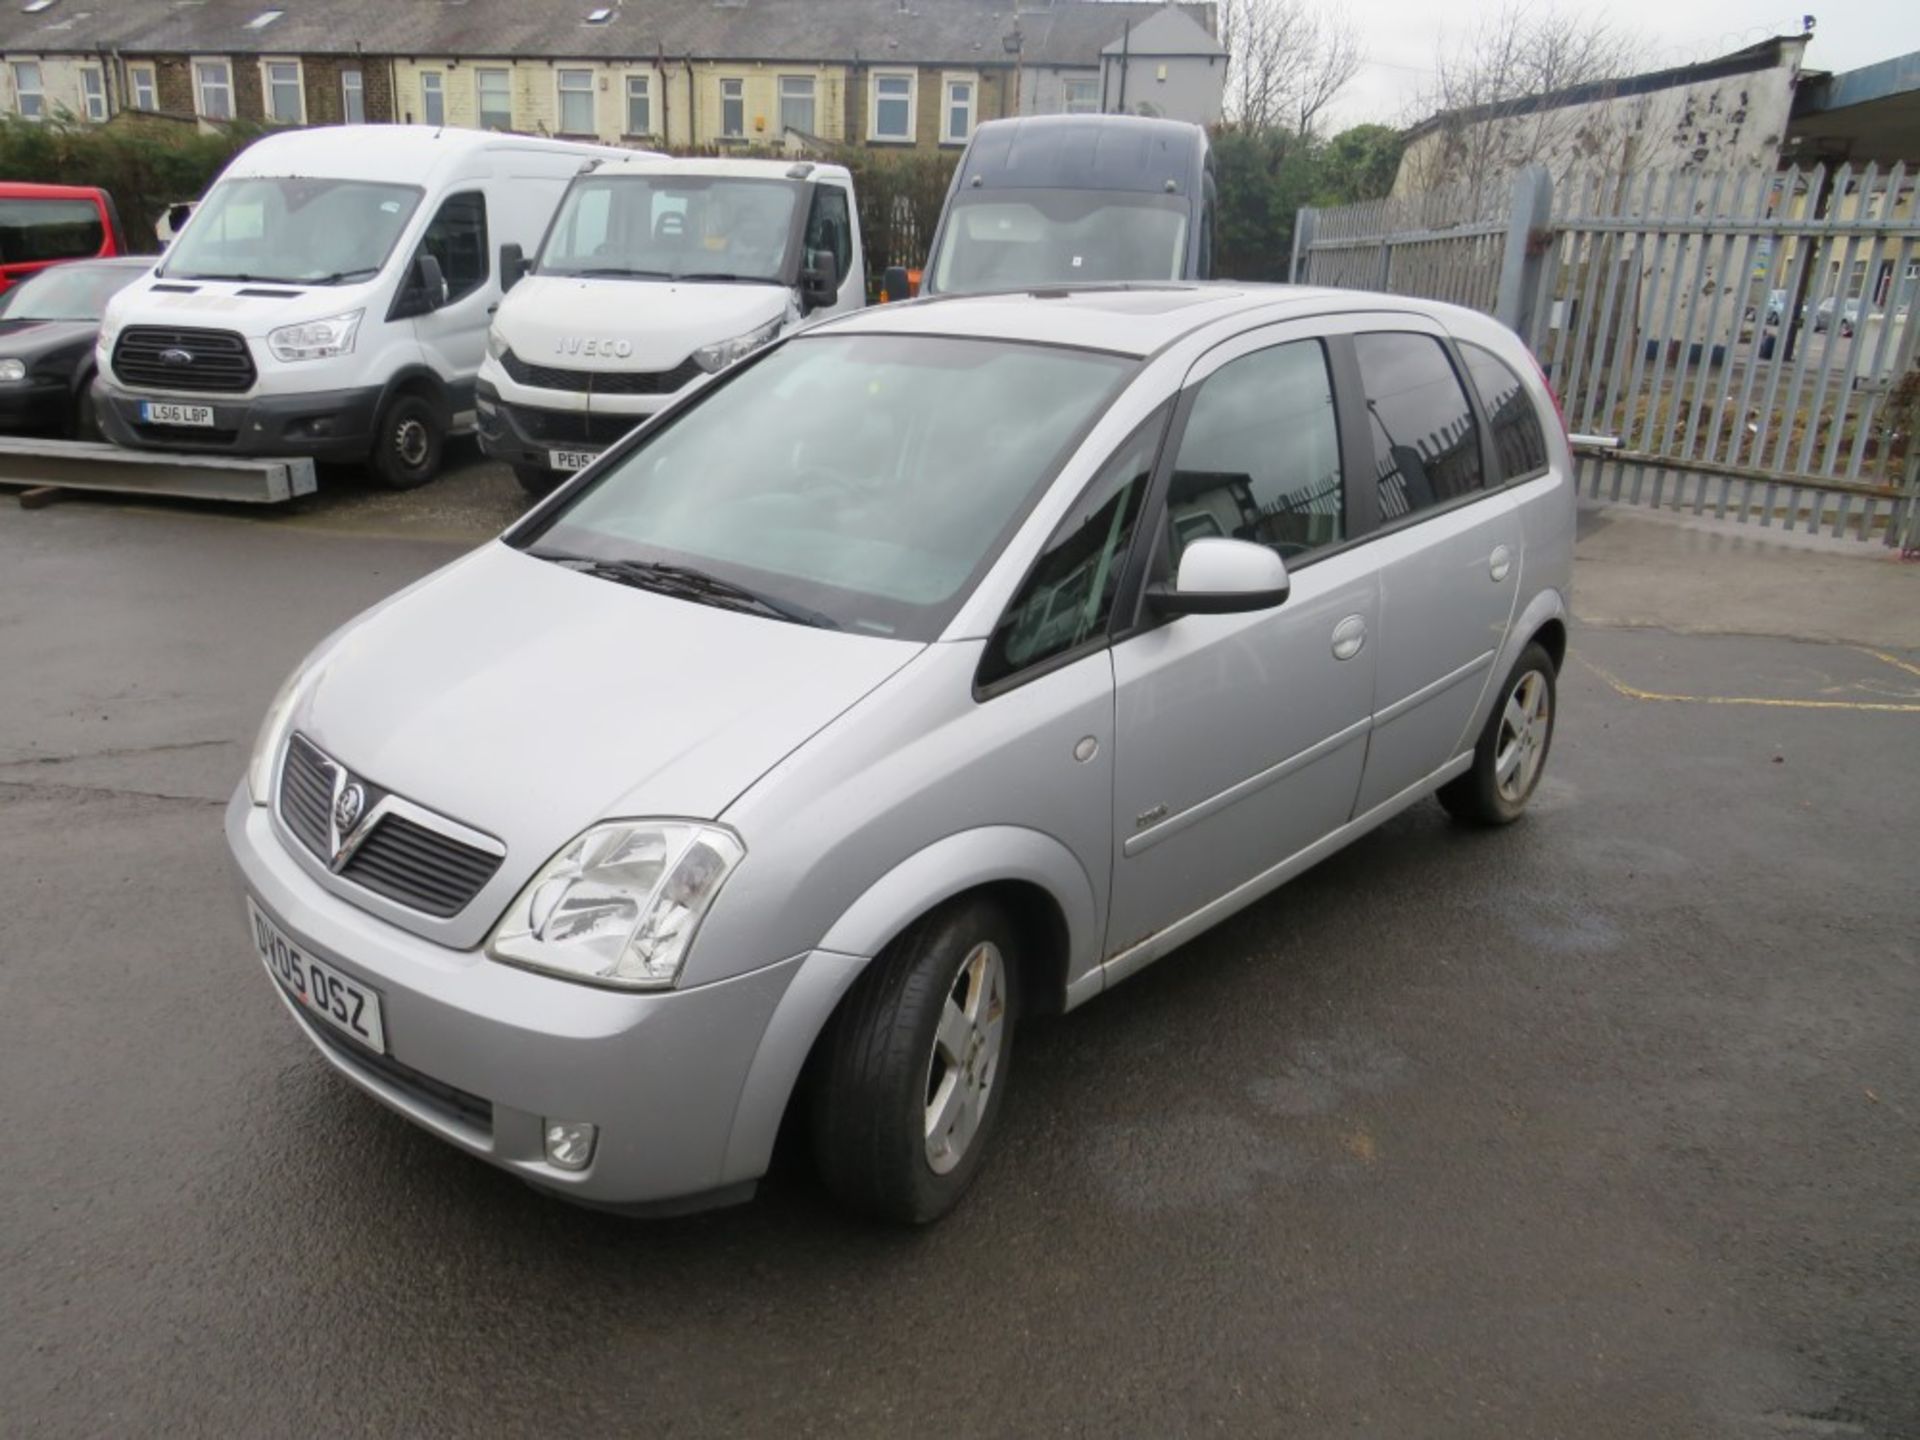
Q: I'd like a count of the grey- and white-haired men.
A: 0